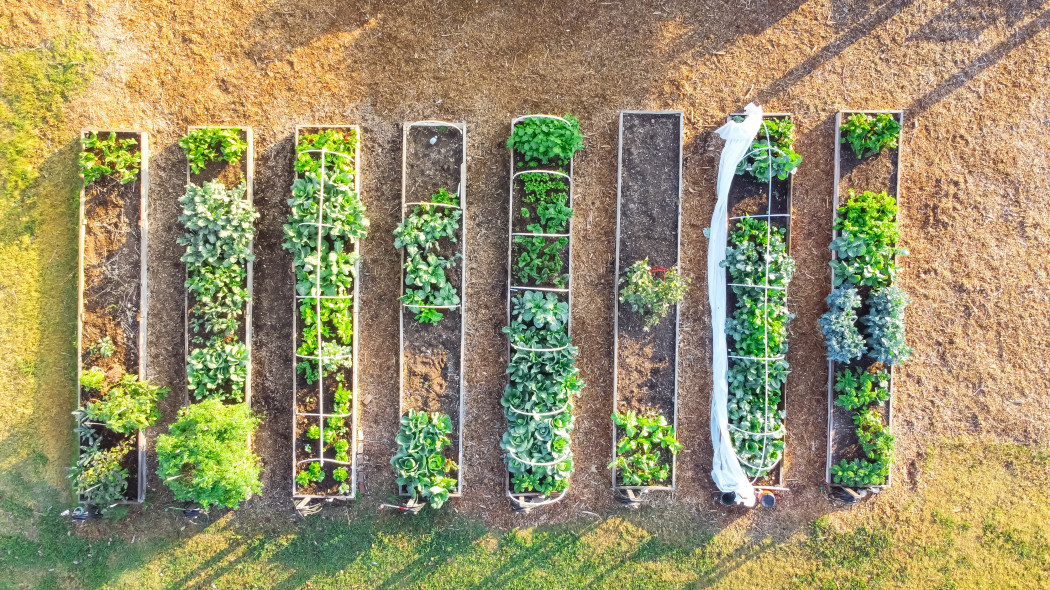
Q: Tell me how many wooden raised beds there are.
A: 8